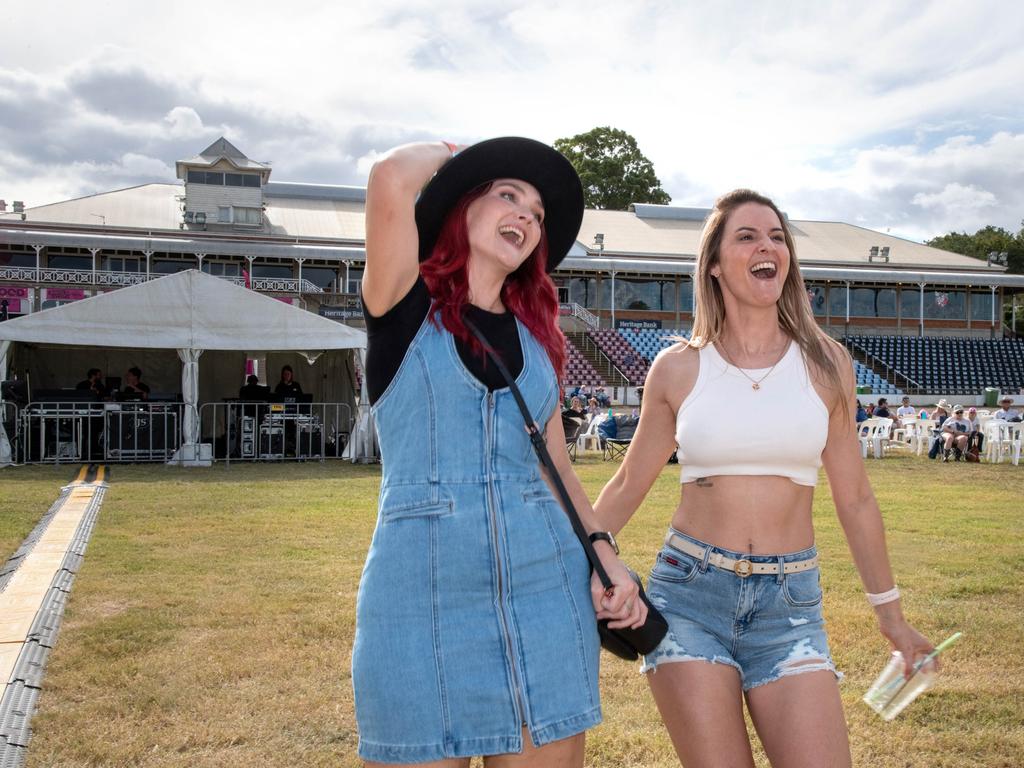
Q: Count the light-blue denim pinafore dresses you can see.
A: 1